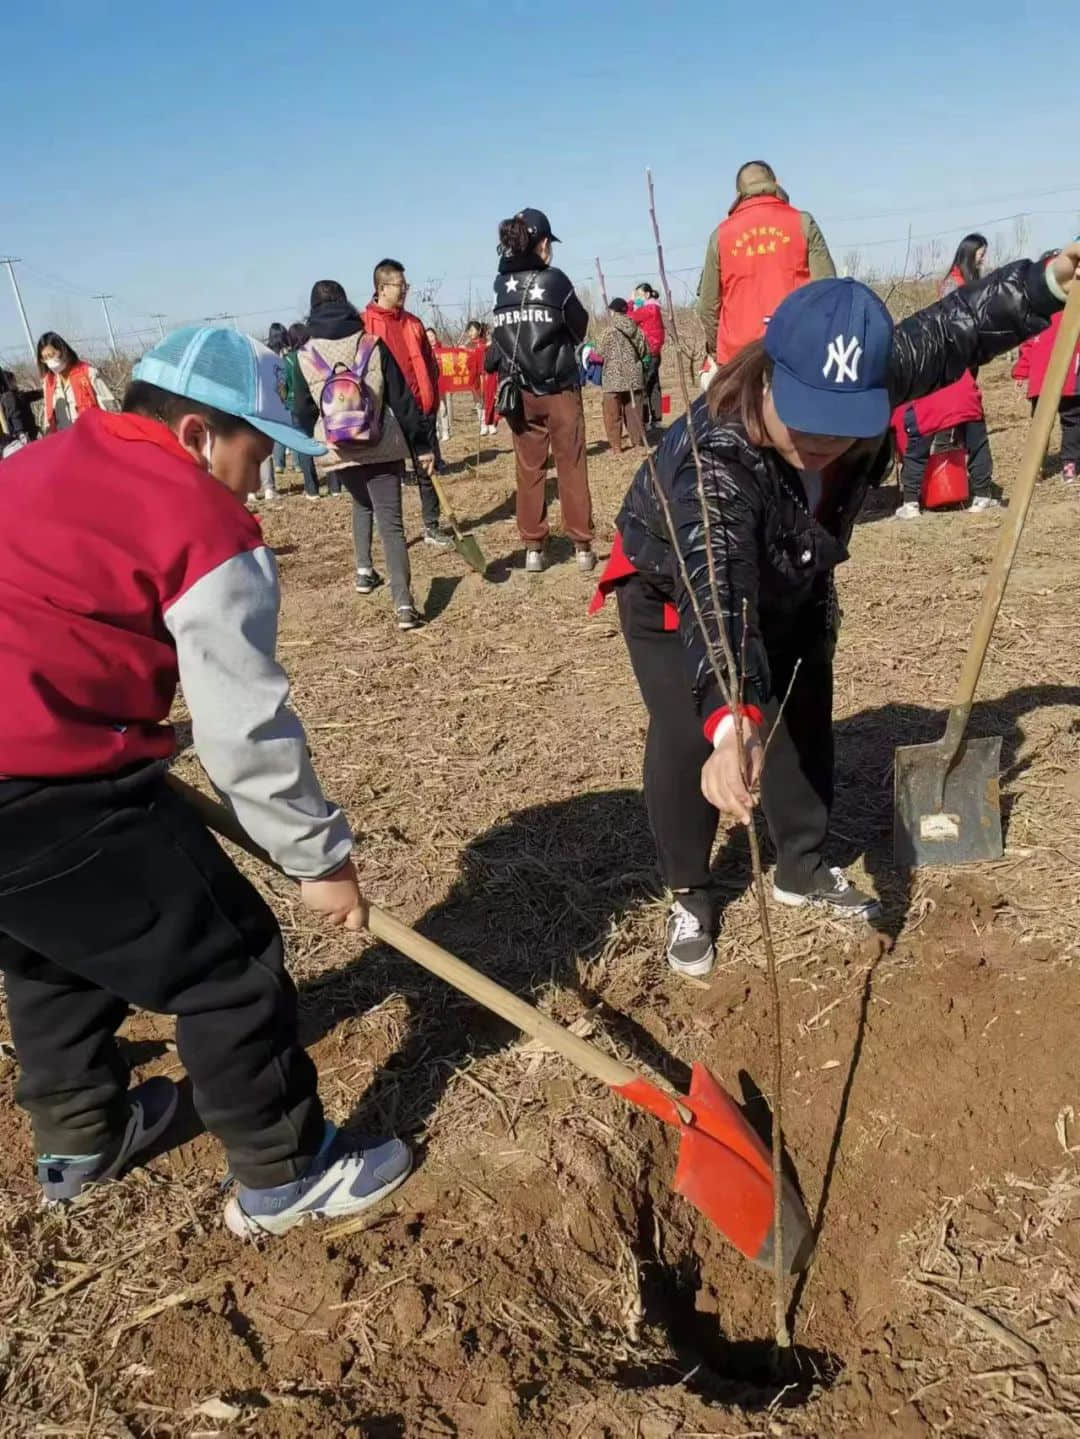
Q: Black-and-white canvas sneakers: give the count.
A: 2